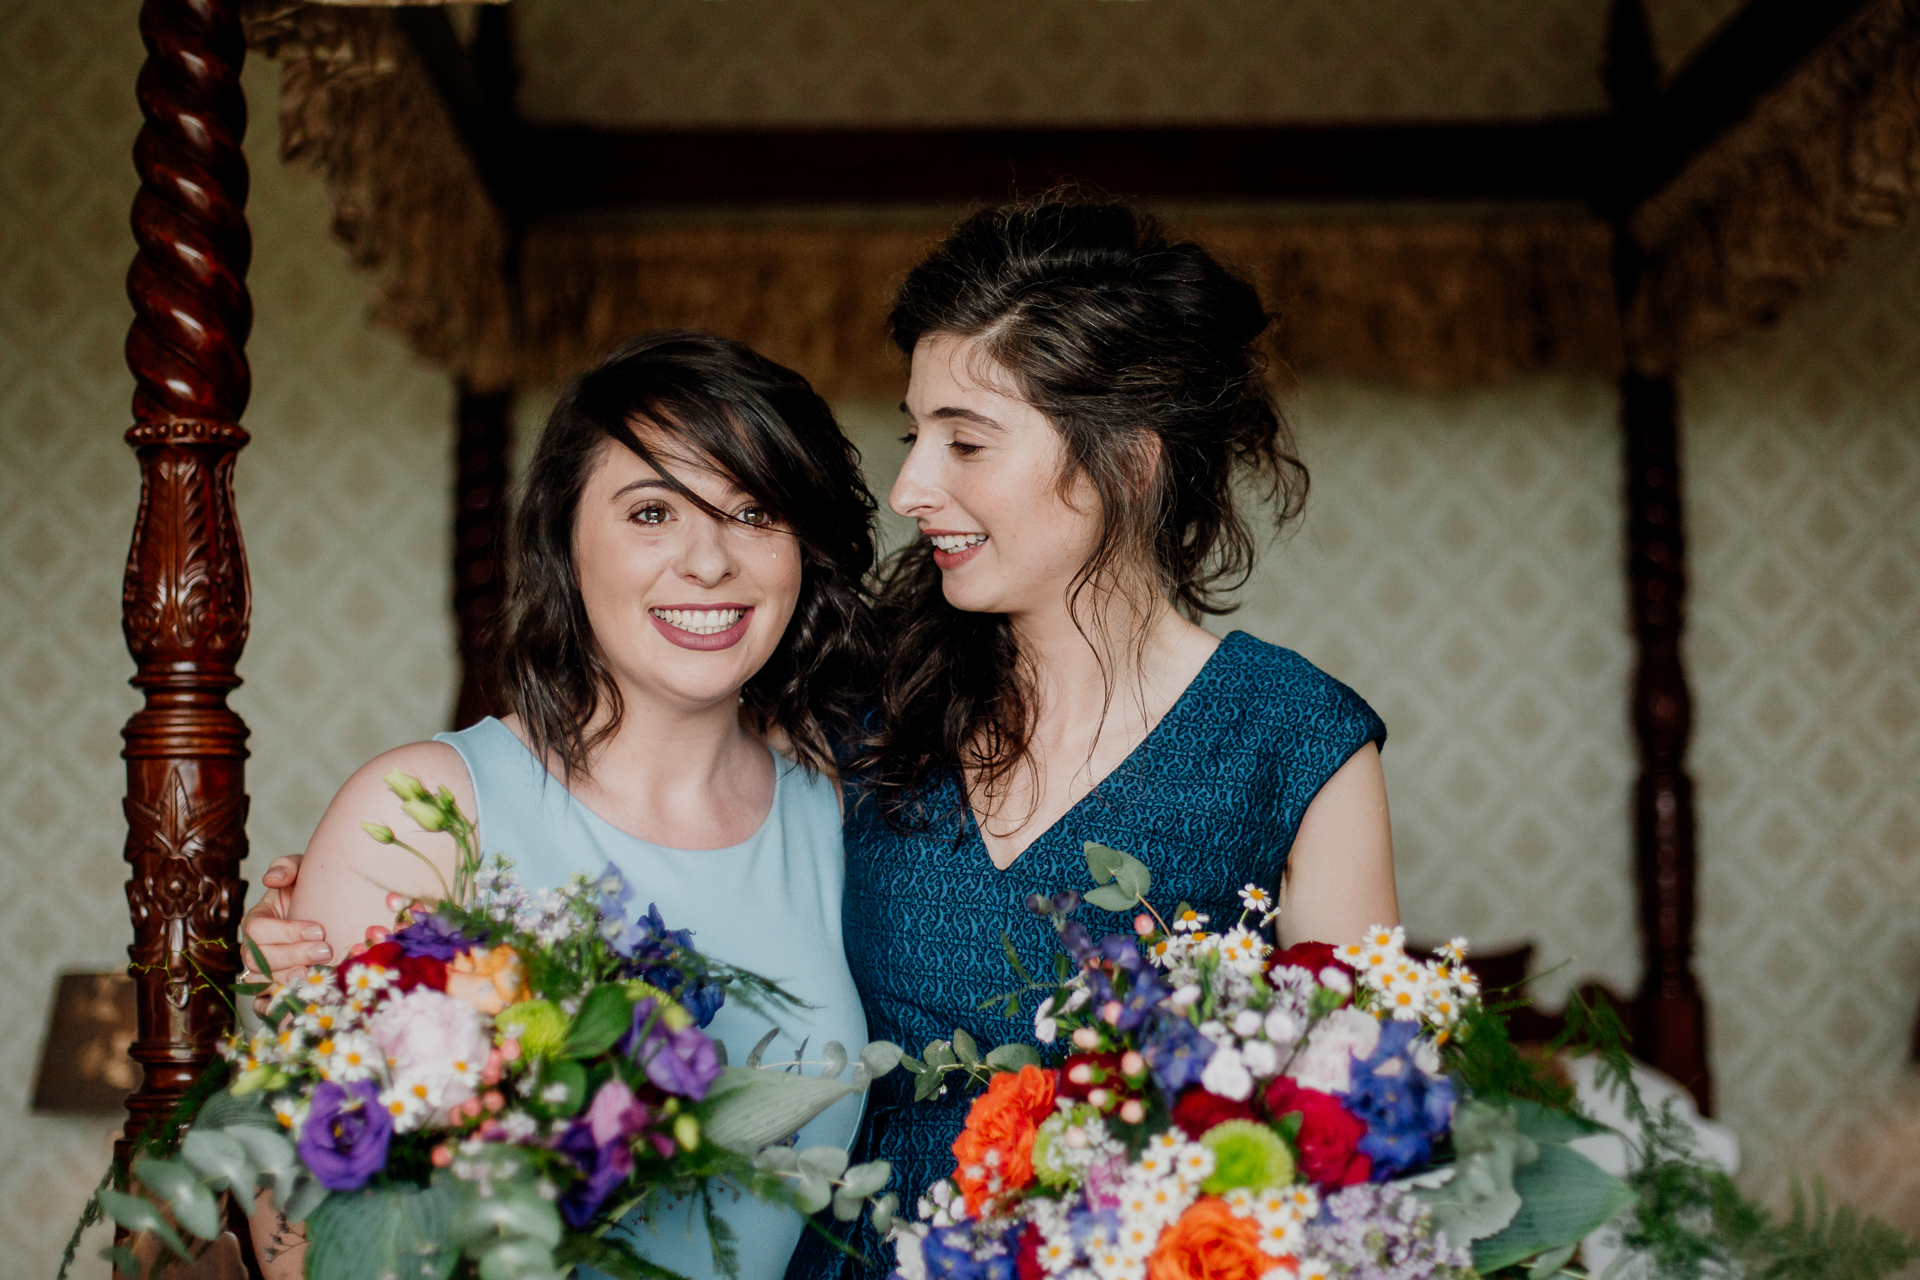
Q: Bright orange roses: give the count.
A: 2